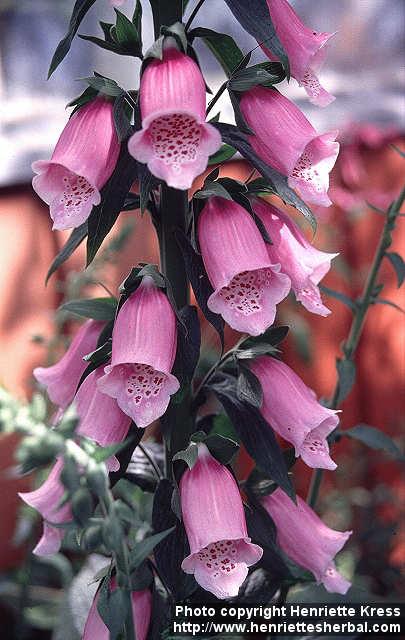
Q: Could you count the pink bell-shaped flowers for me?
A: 14